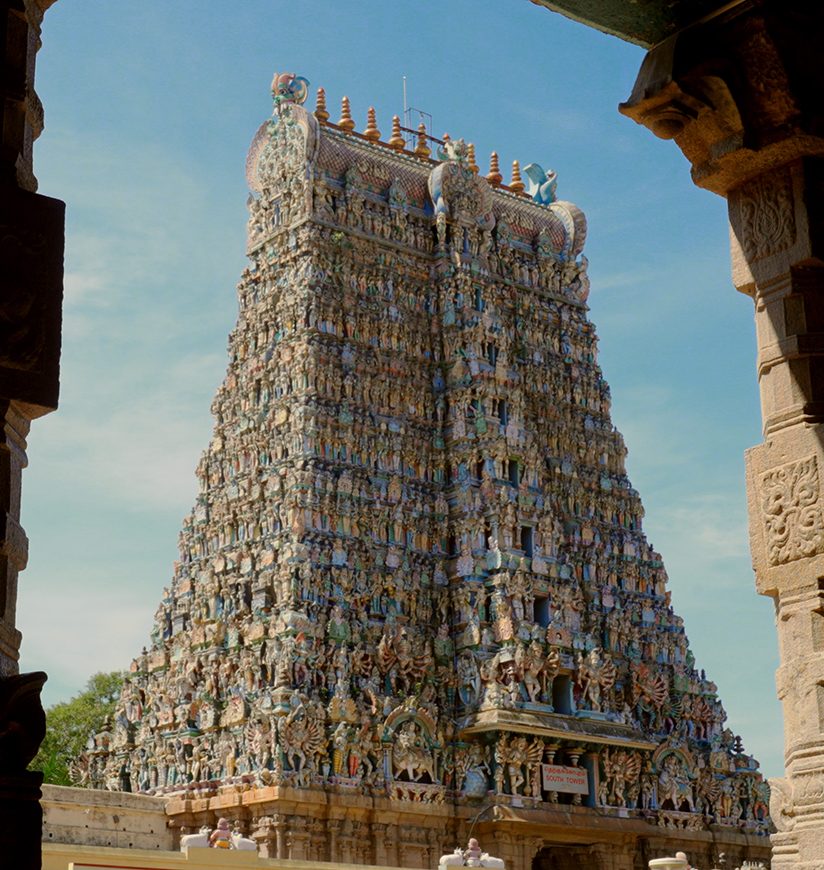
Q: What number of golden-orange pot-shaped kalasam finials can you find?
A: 9